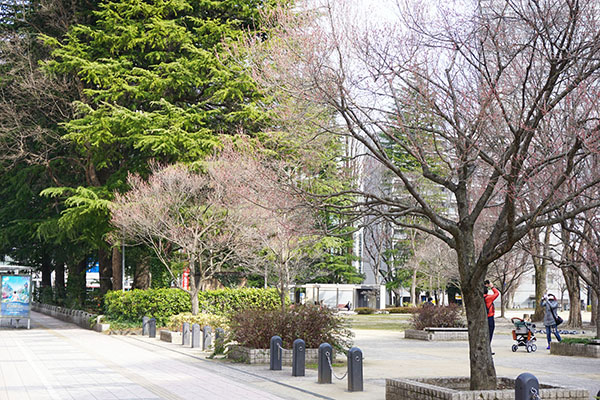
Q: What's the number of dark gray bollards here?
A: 11